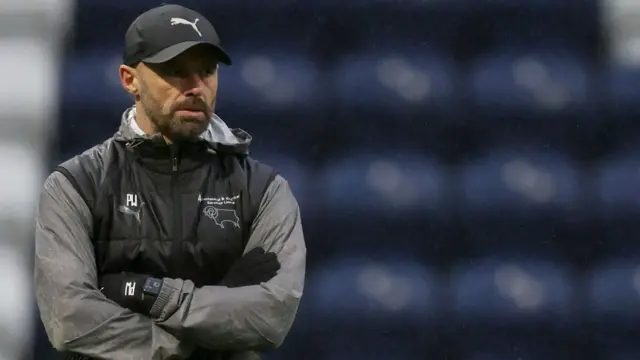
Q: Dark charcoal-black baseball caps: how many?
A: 1